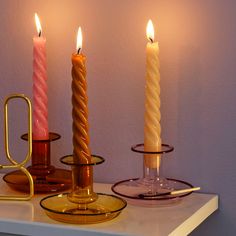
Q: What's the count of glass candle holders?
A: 3